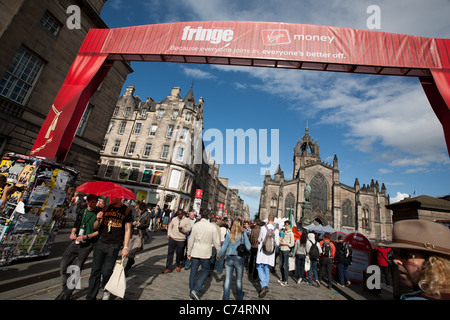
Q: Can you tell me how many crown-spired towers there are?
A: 1